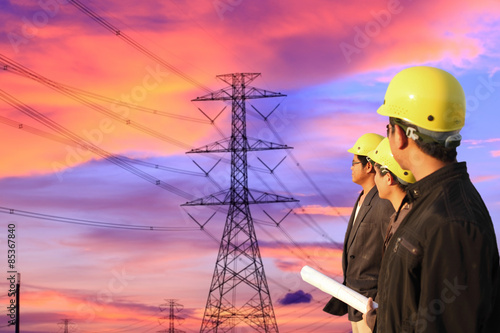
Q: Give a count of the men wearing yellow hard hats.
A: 3